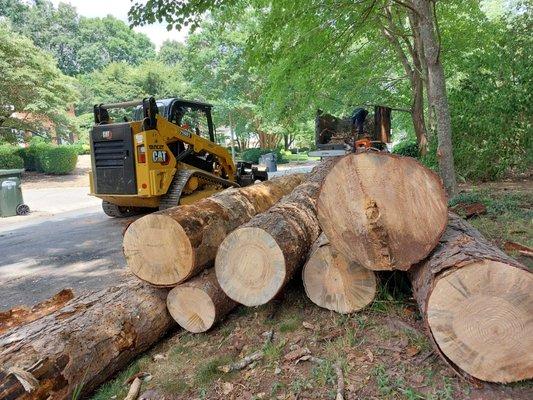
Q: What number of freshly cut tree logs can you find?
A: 7